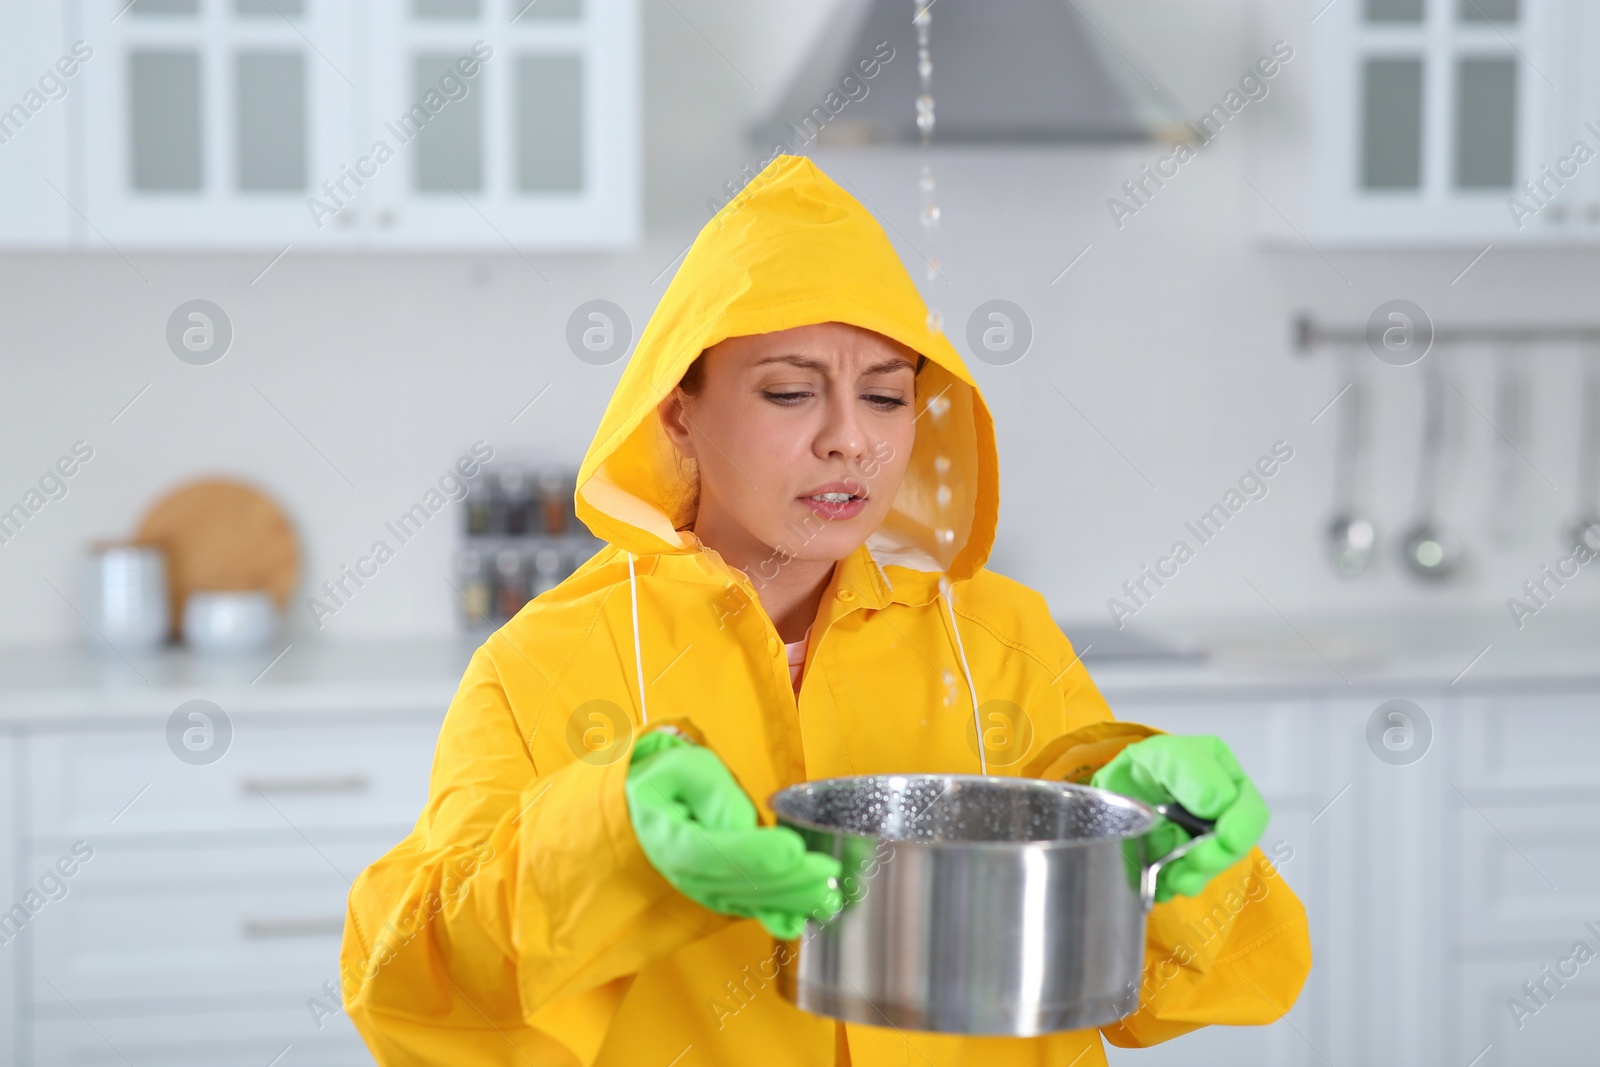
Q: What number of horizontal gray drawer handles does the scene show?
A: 2